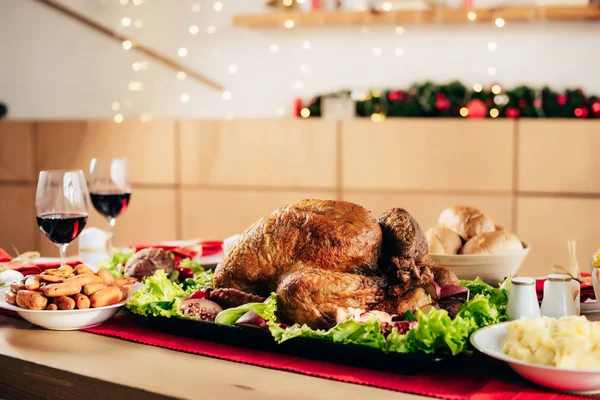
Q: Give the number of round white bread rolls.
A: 3